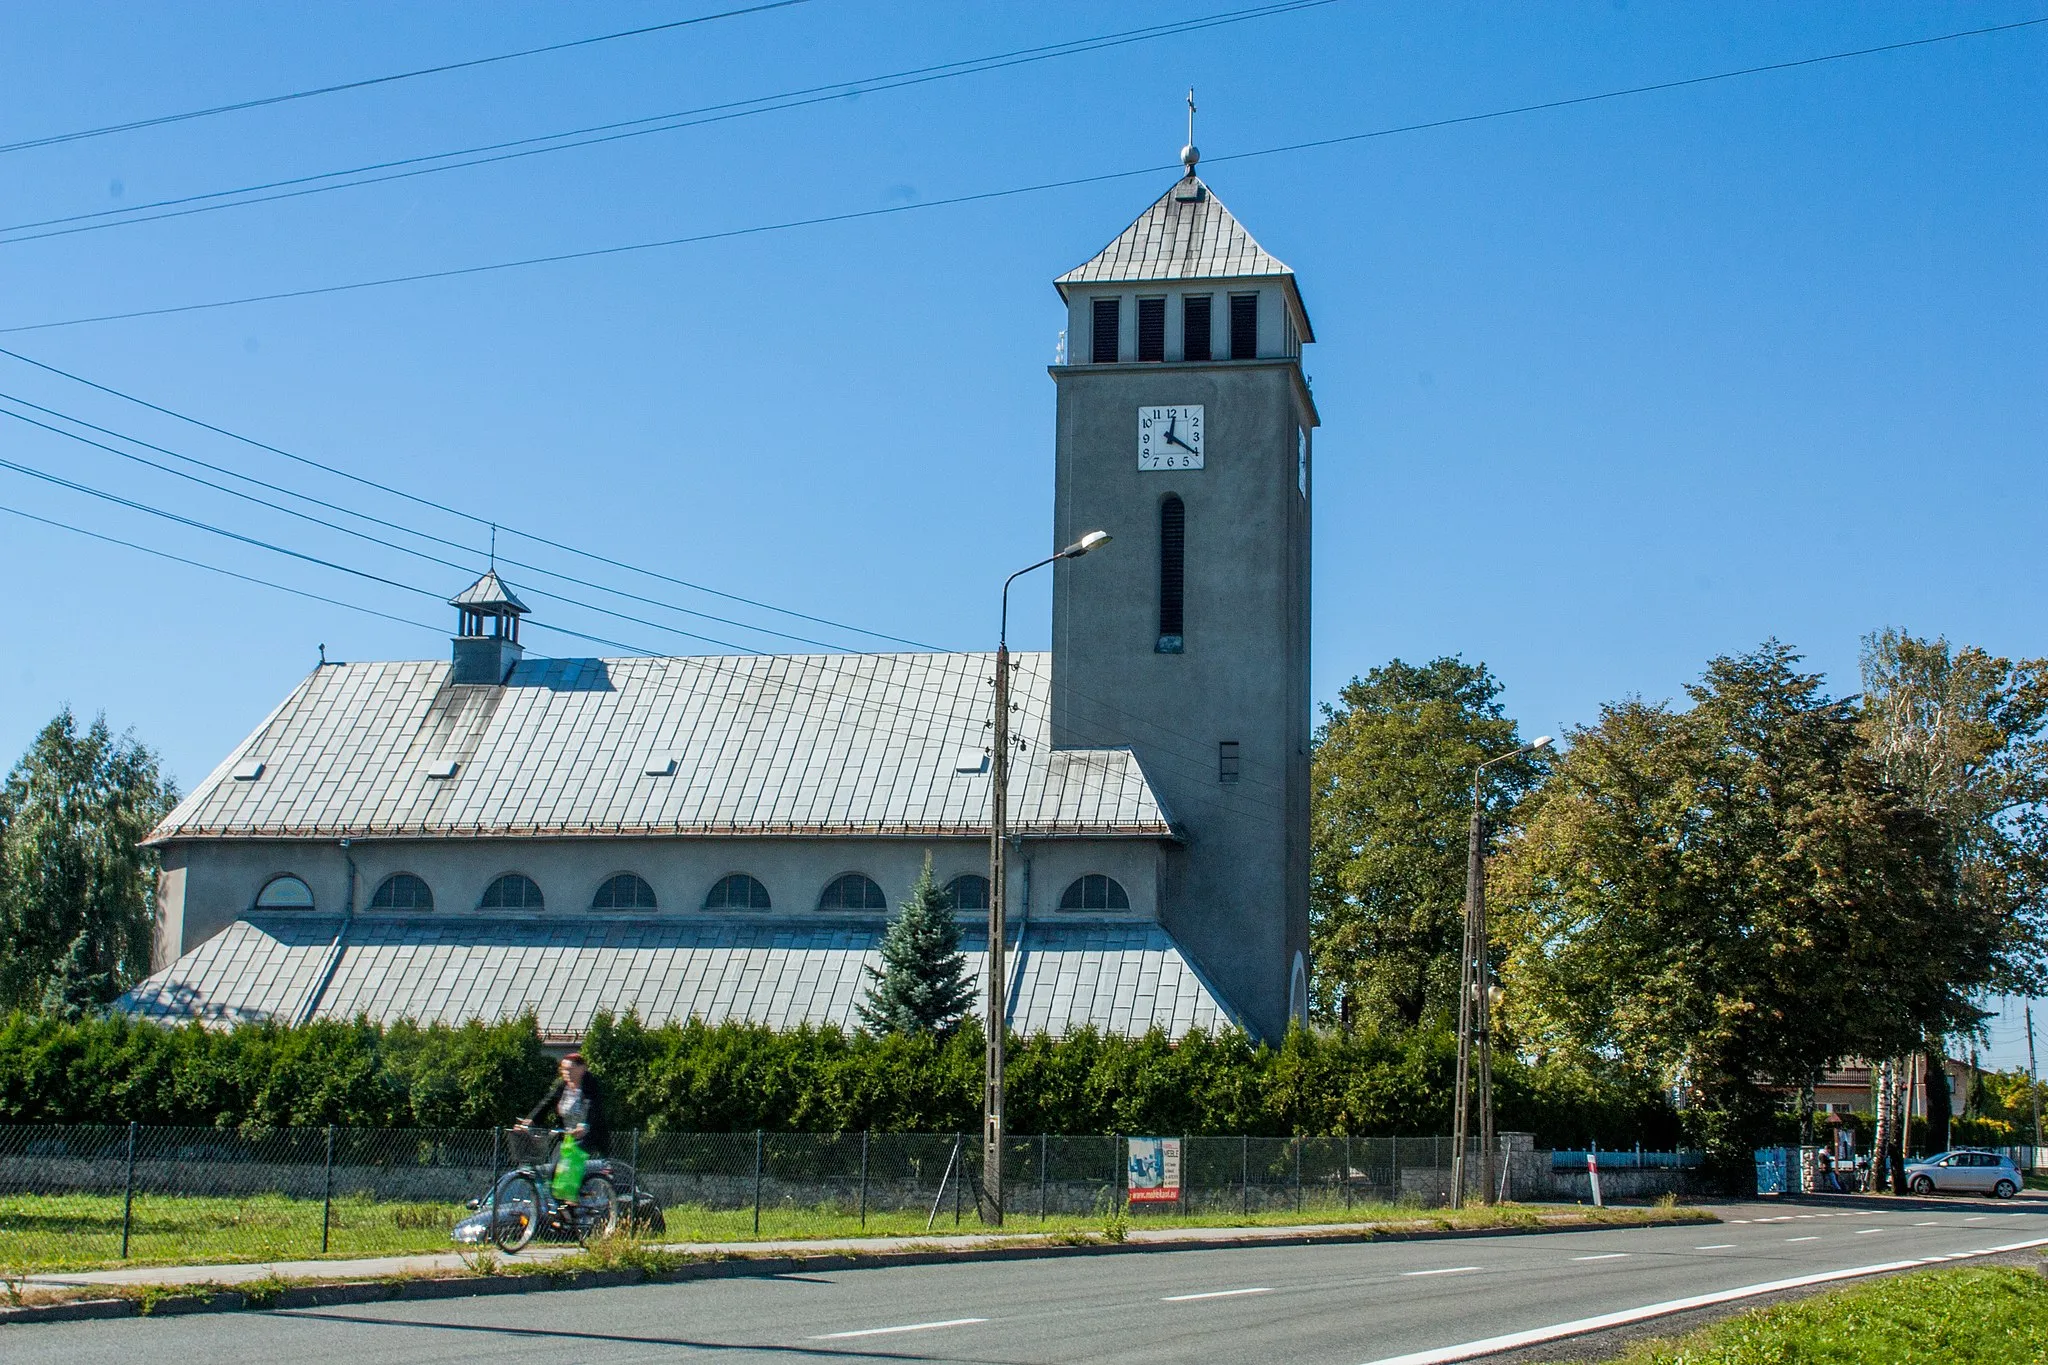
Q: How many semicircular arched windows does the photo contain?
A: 8